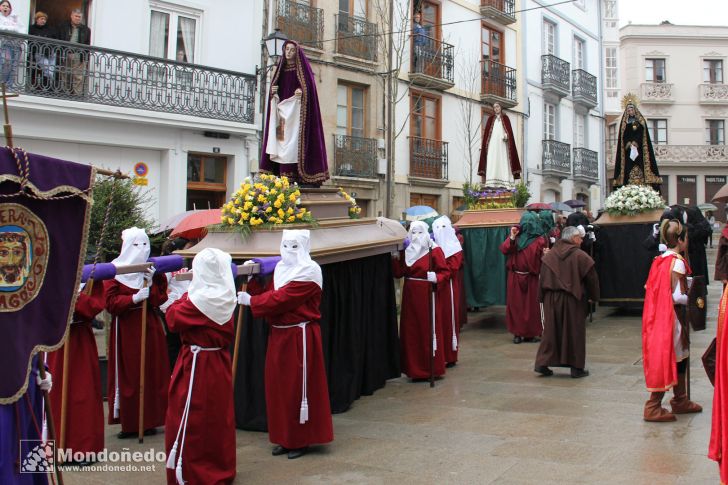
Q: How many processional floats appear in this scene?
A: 3